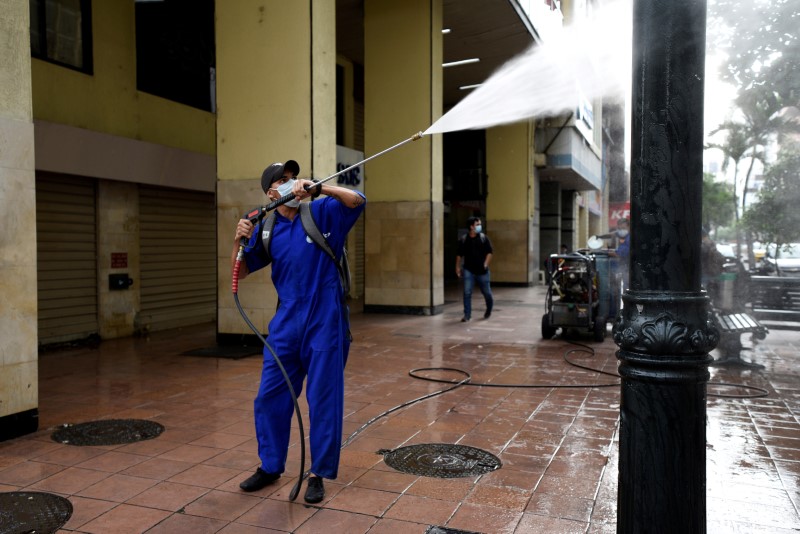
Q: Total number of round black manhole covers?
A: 3